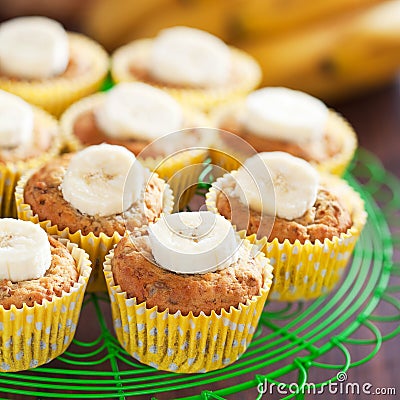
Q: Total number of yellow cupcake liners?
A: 9